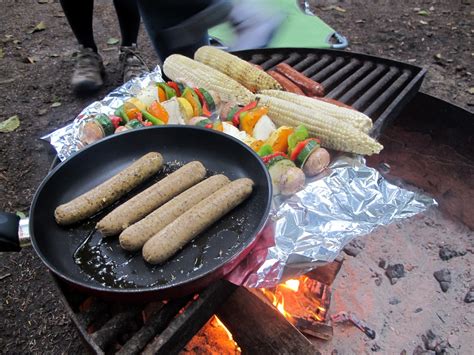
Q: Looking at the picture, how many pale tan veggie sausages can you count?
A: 4